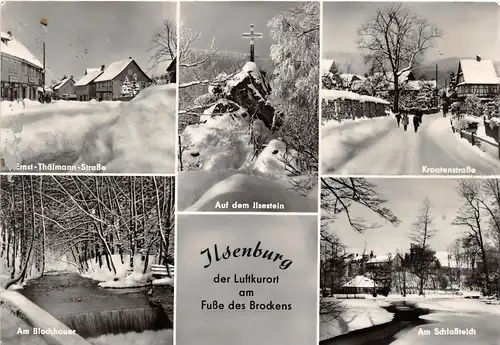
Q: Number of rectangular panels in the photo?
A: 6